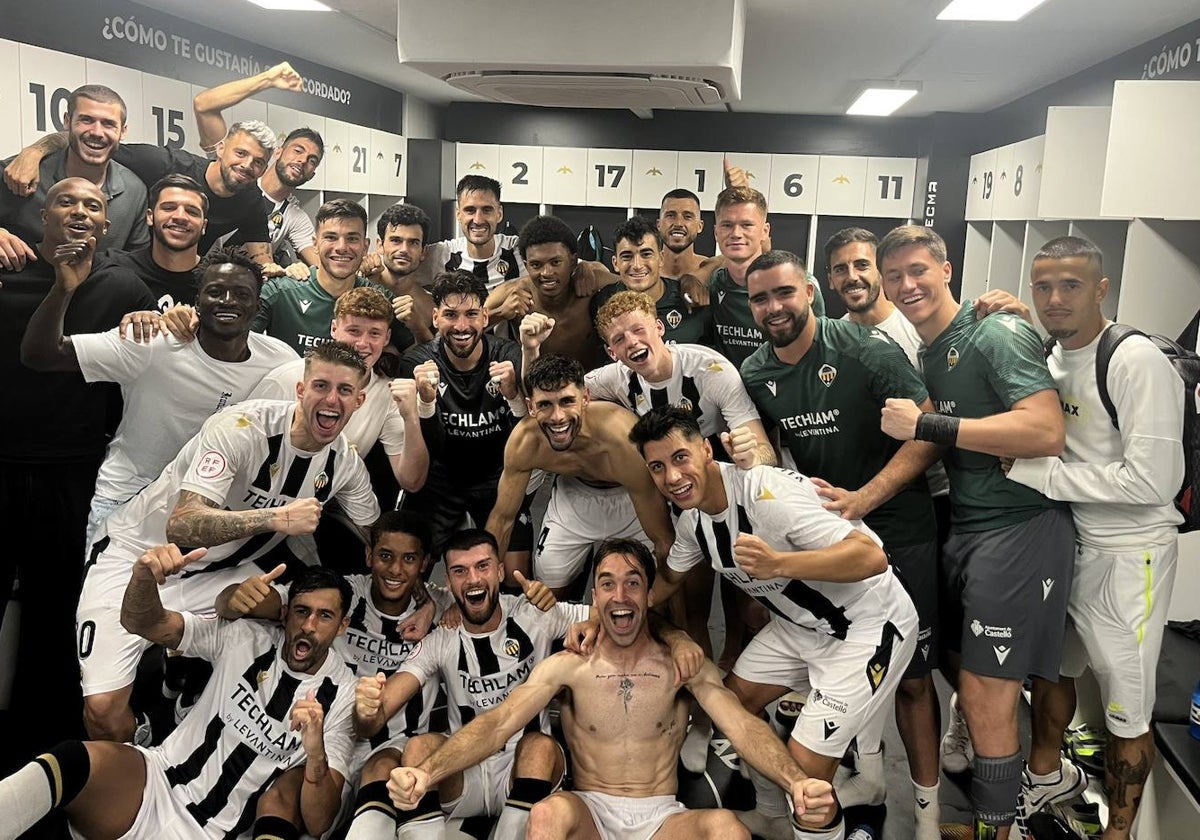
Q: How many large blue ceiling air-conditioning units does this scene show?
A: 0